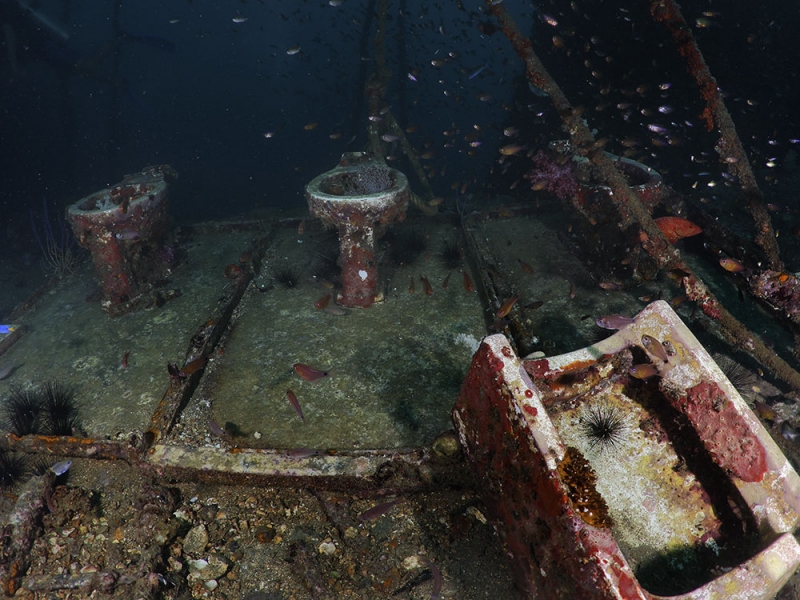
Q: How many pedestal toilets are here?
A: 3